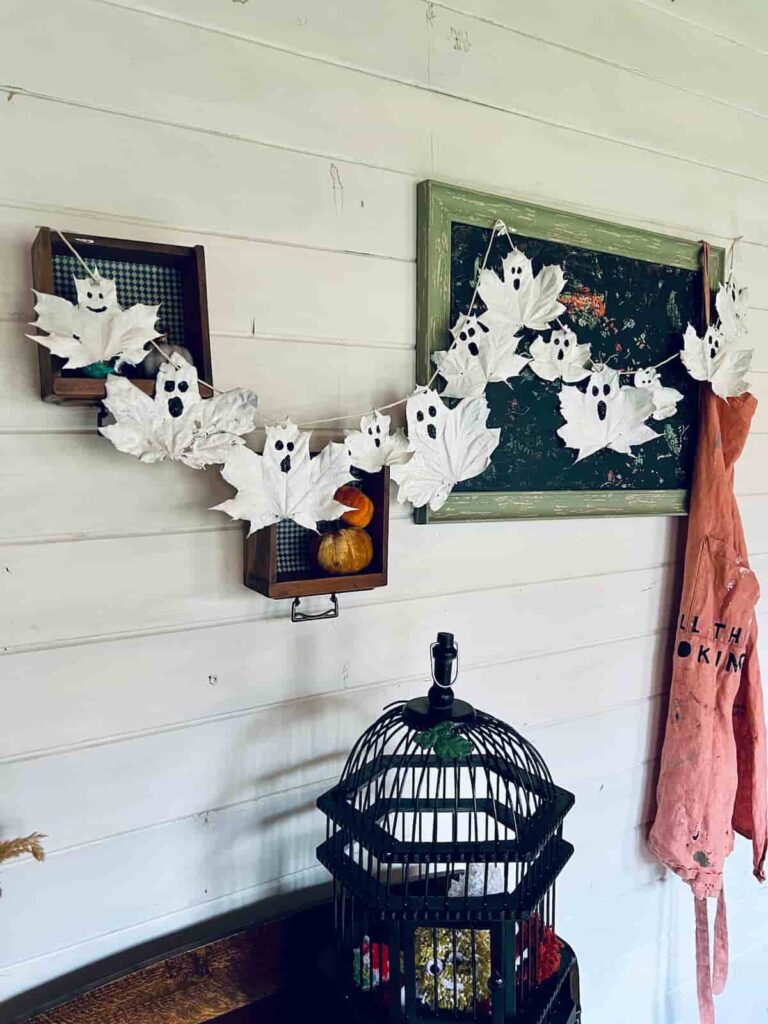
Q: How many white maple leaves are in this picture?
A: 12